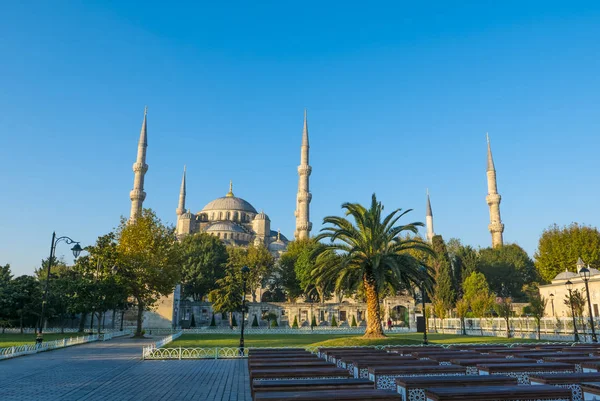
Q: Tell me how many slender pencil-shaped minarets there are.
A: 5